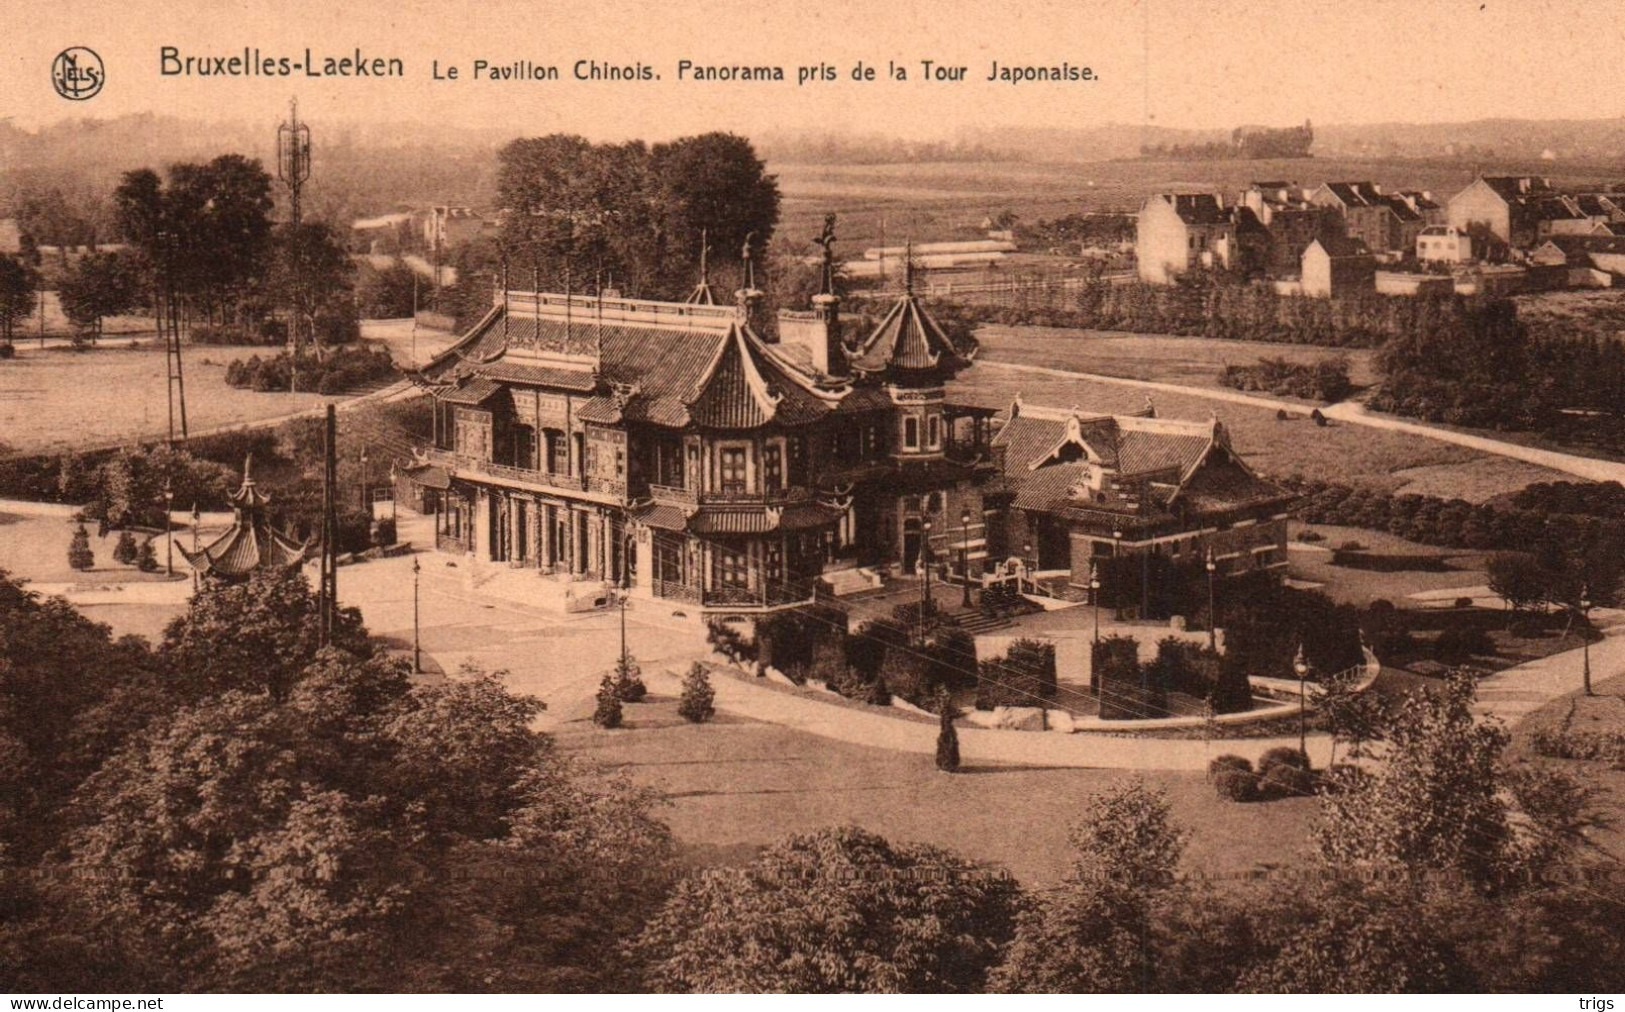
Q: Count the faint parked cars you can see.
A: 0